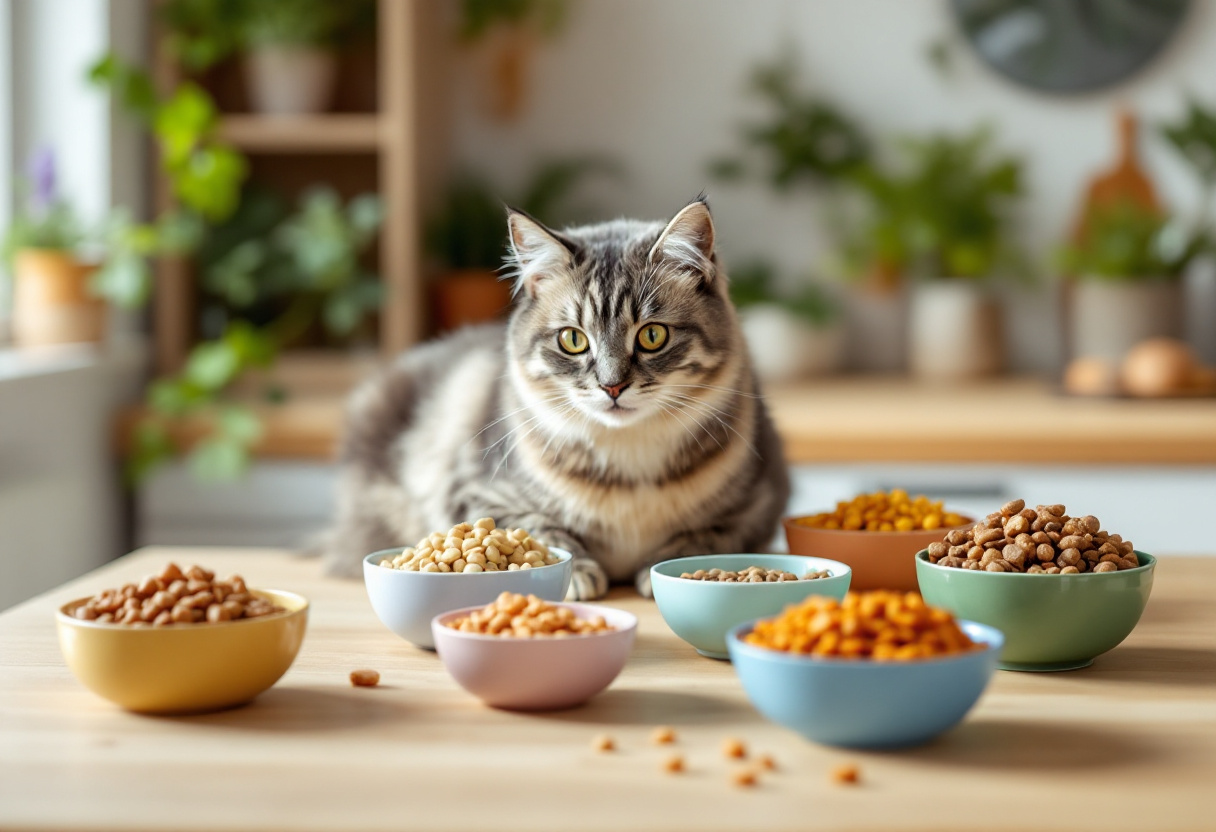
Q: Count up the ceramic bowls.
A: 7